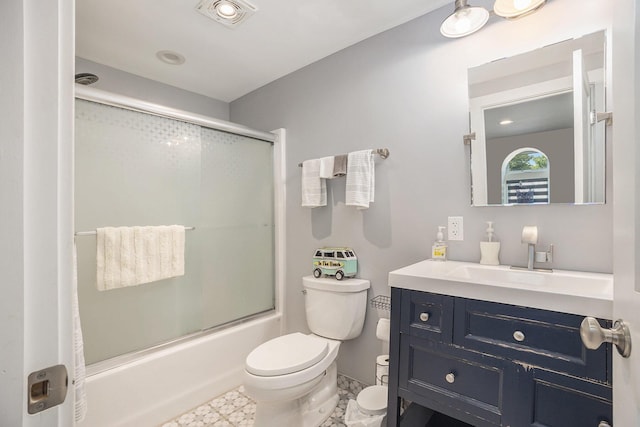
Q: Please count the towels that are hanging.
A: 5